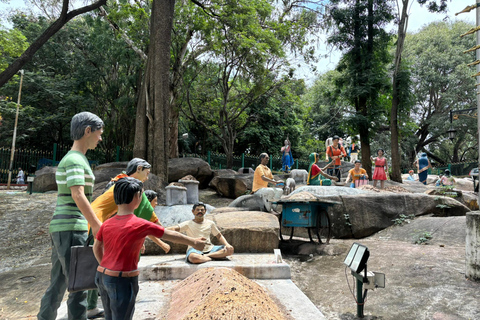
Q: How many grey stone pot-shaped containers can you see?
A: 2